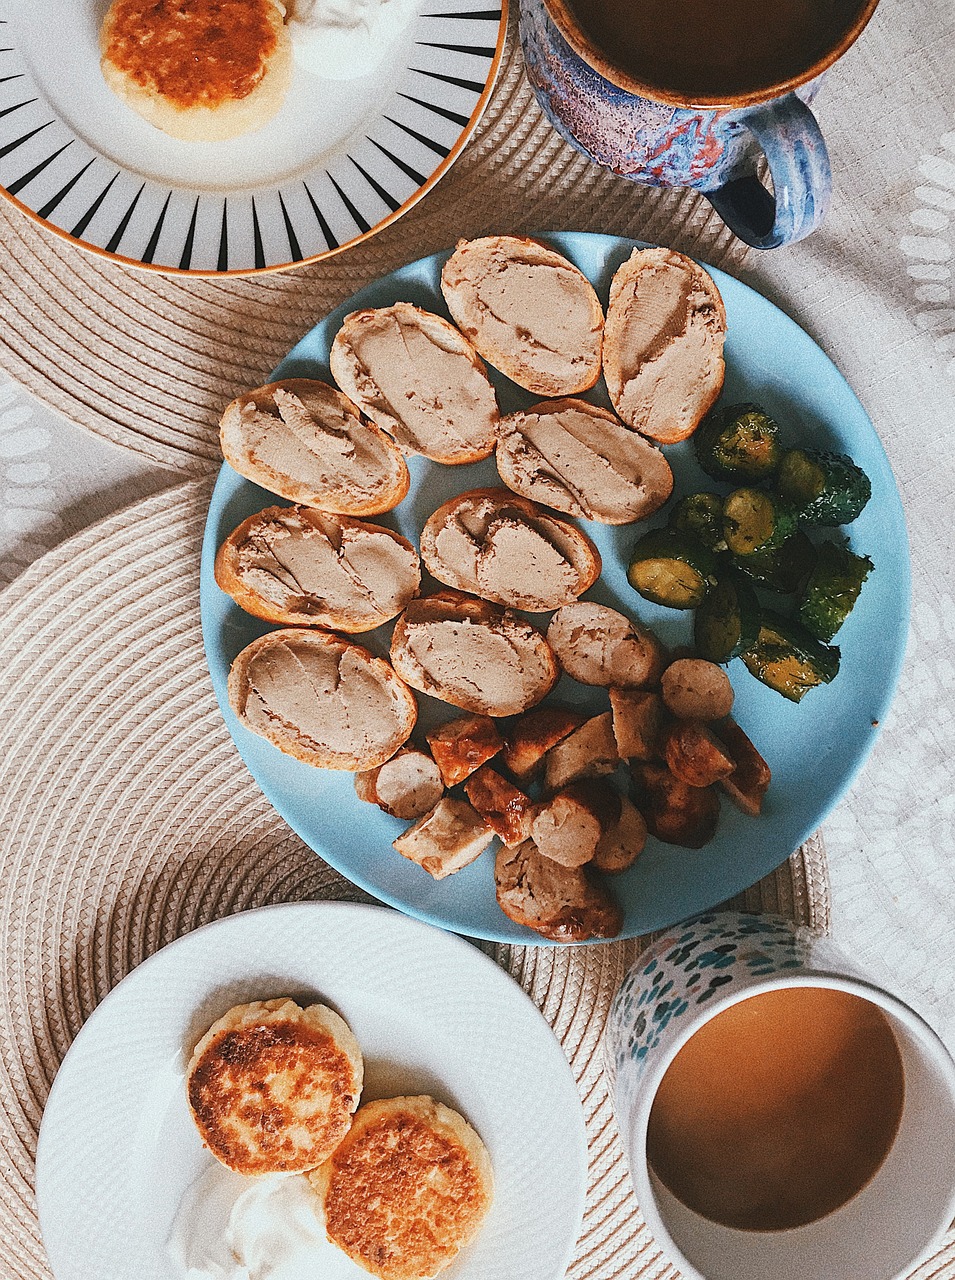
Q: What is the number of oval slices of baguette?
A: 9